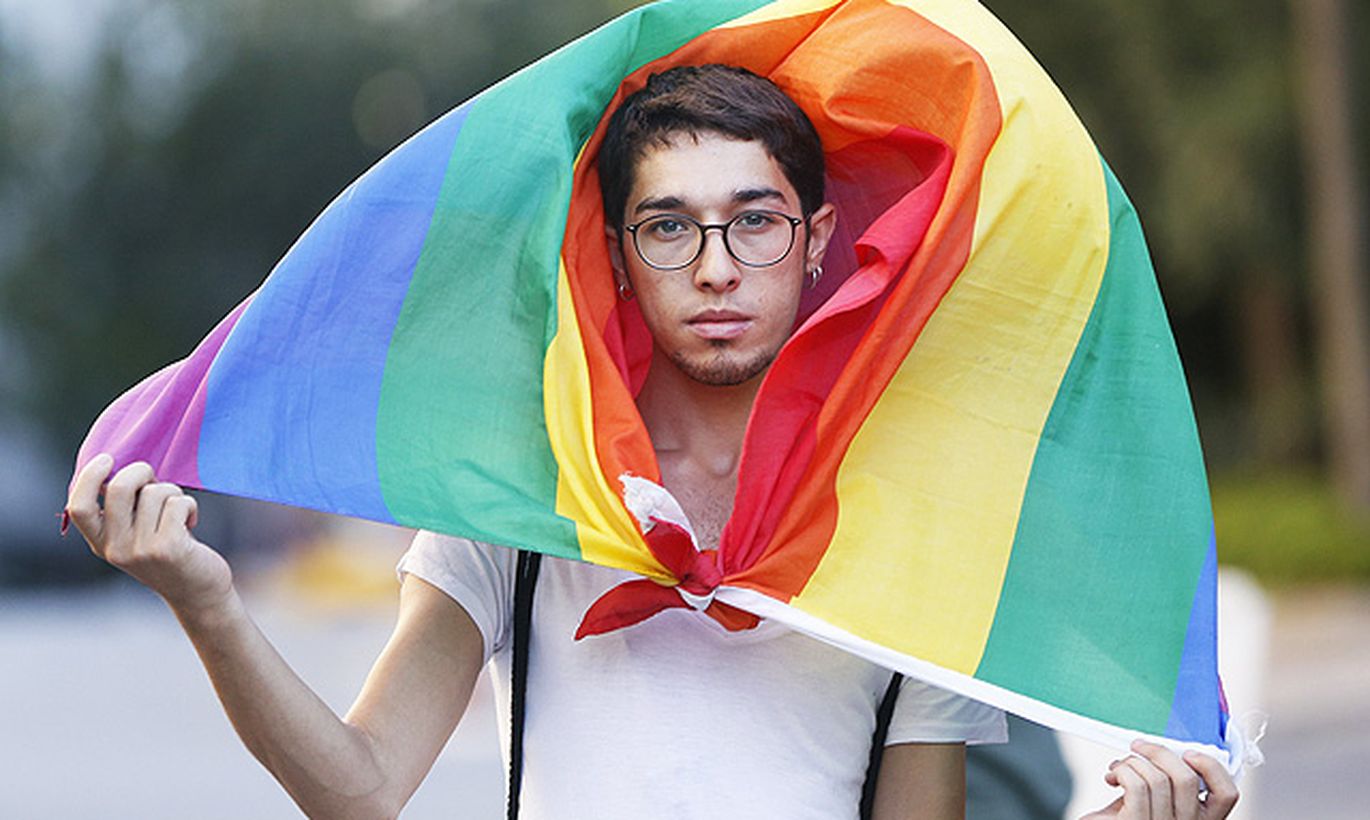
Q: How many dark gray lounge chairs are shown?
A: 0